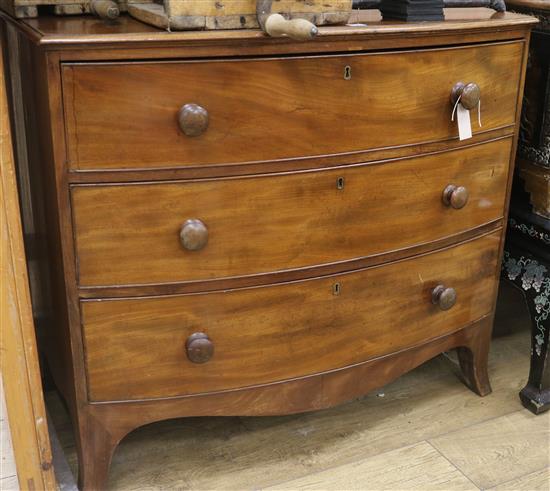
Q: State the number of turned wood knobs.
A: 6